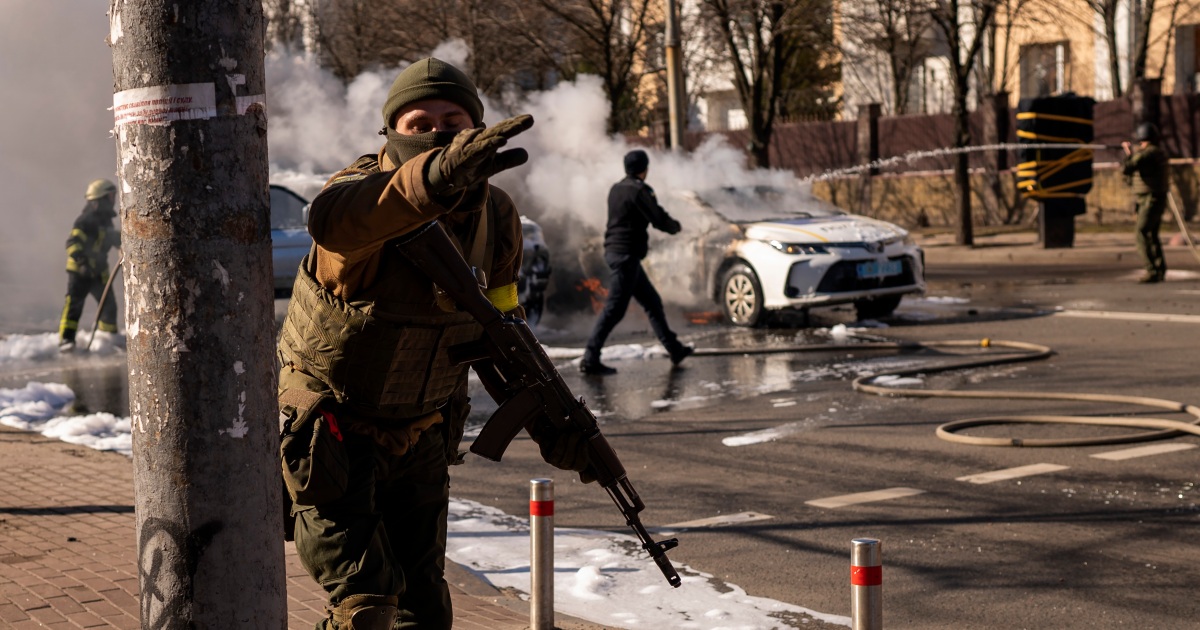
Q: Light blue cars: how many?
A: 1